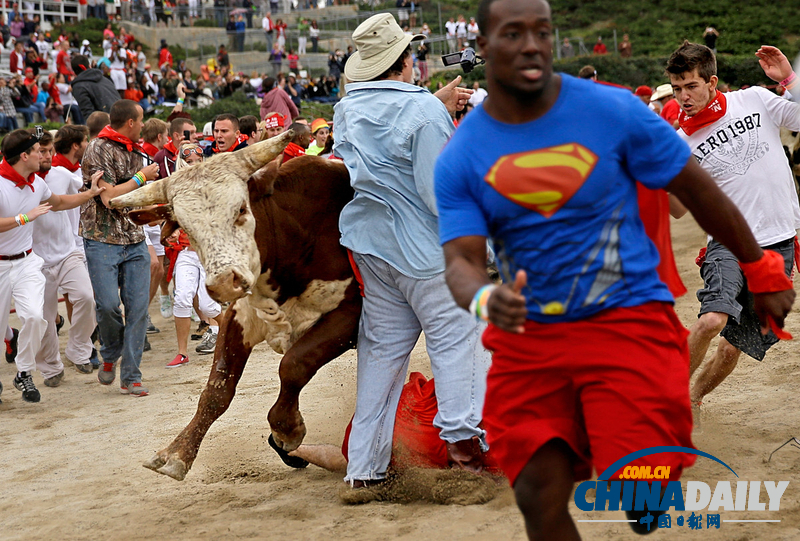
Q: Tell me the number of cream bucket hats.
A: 1